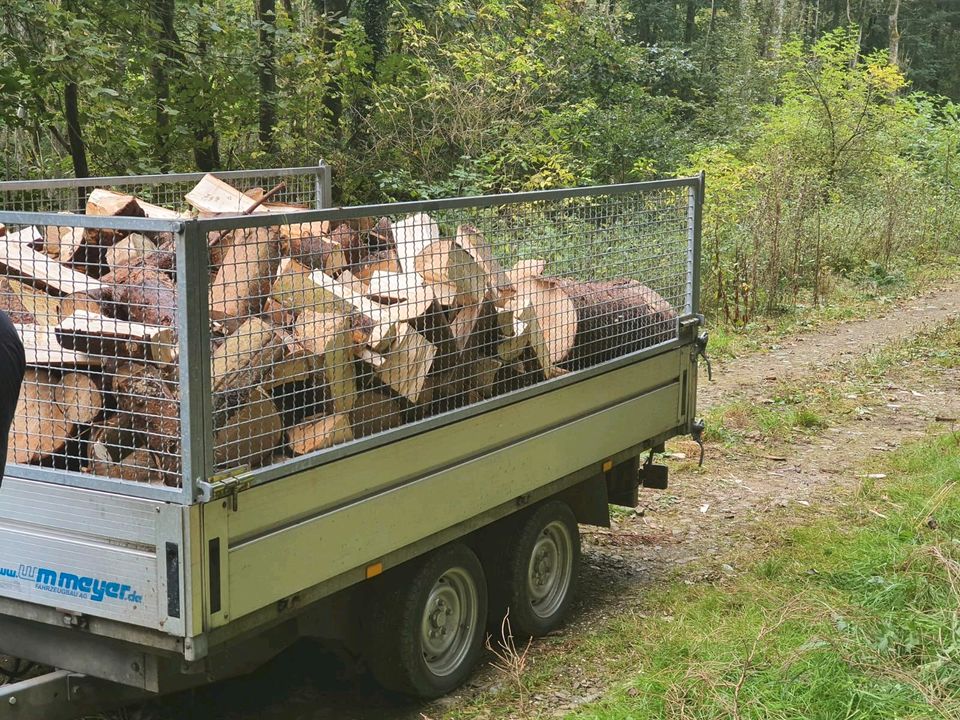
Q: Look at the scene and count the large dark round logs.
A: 1